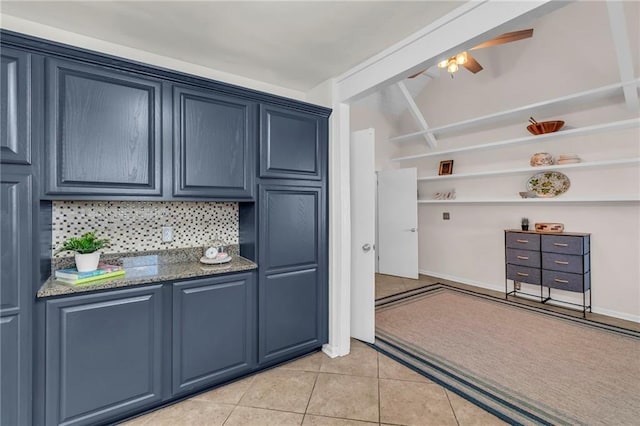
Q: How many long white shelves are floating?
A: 4